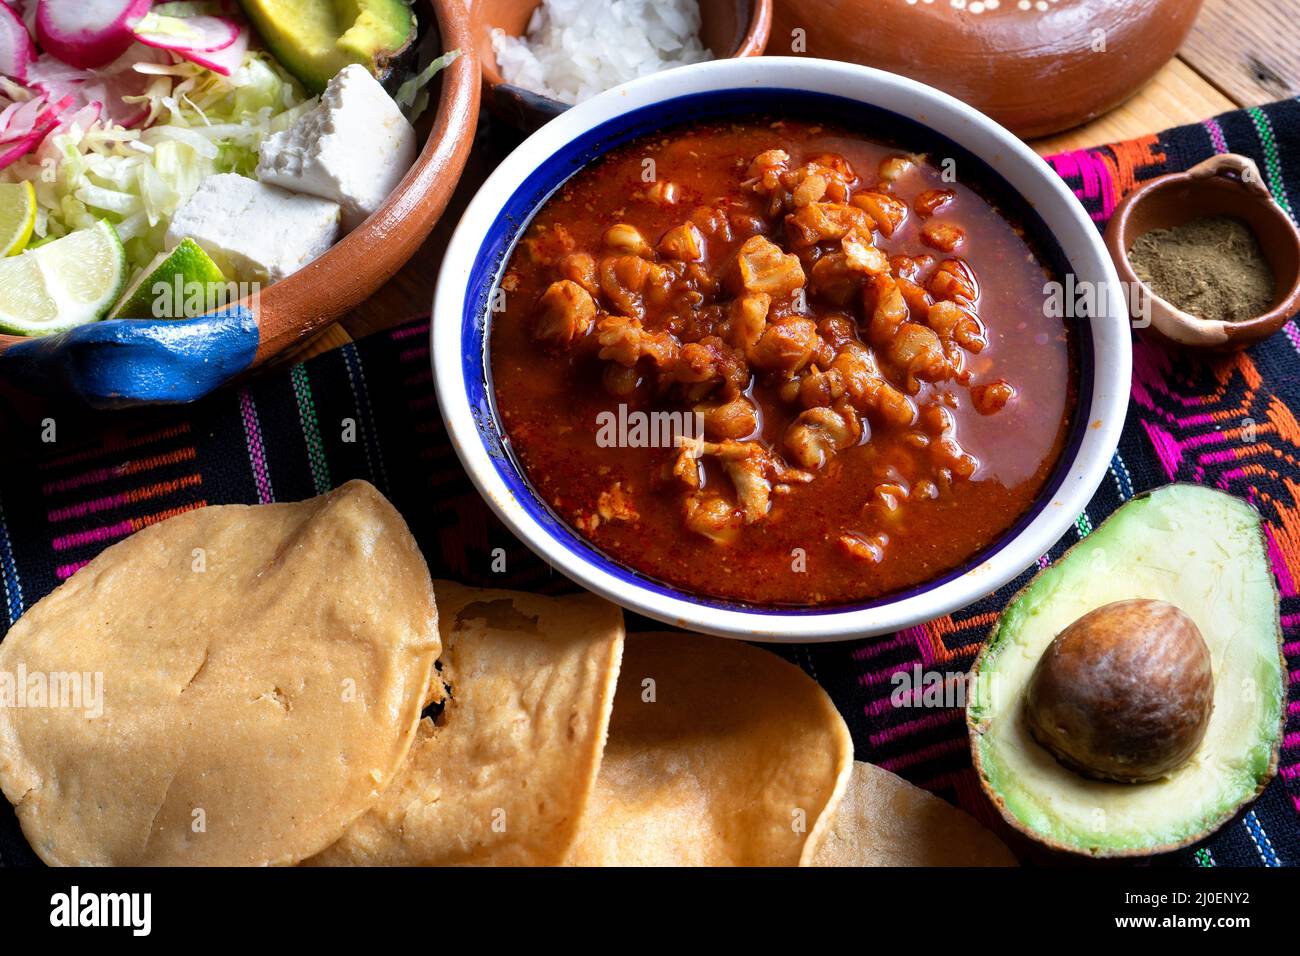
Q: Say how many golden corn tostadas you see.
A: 4